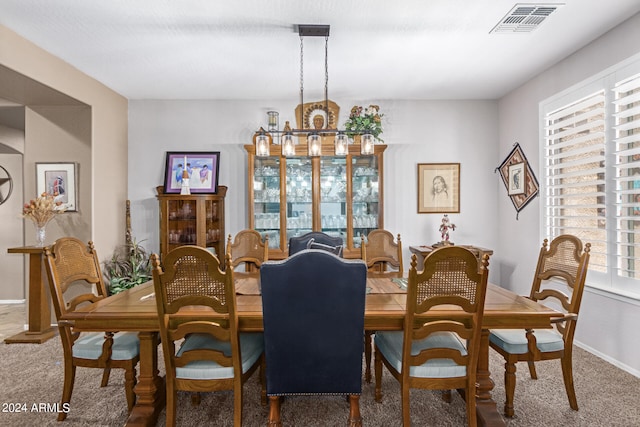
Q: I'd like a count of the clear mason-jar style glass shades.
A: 5